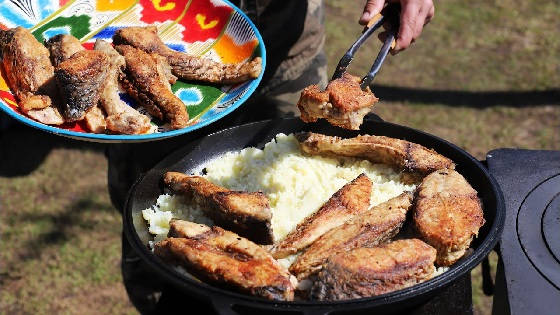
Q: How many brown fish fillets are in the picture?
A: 14